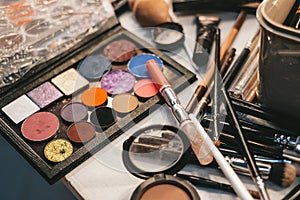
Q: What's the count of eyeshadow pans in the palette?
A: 15